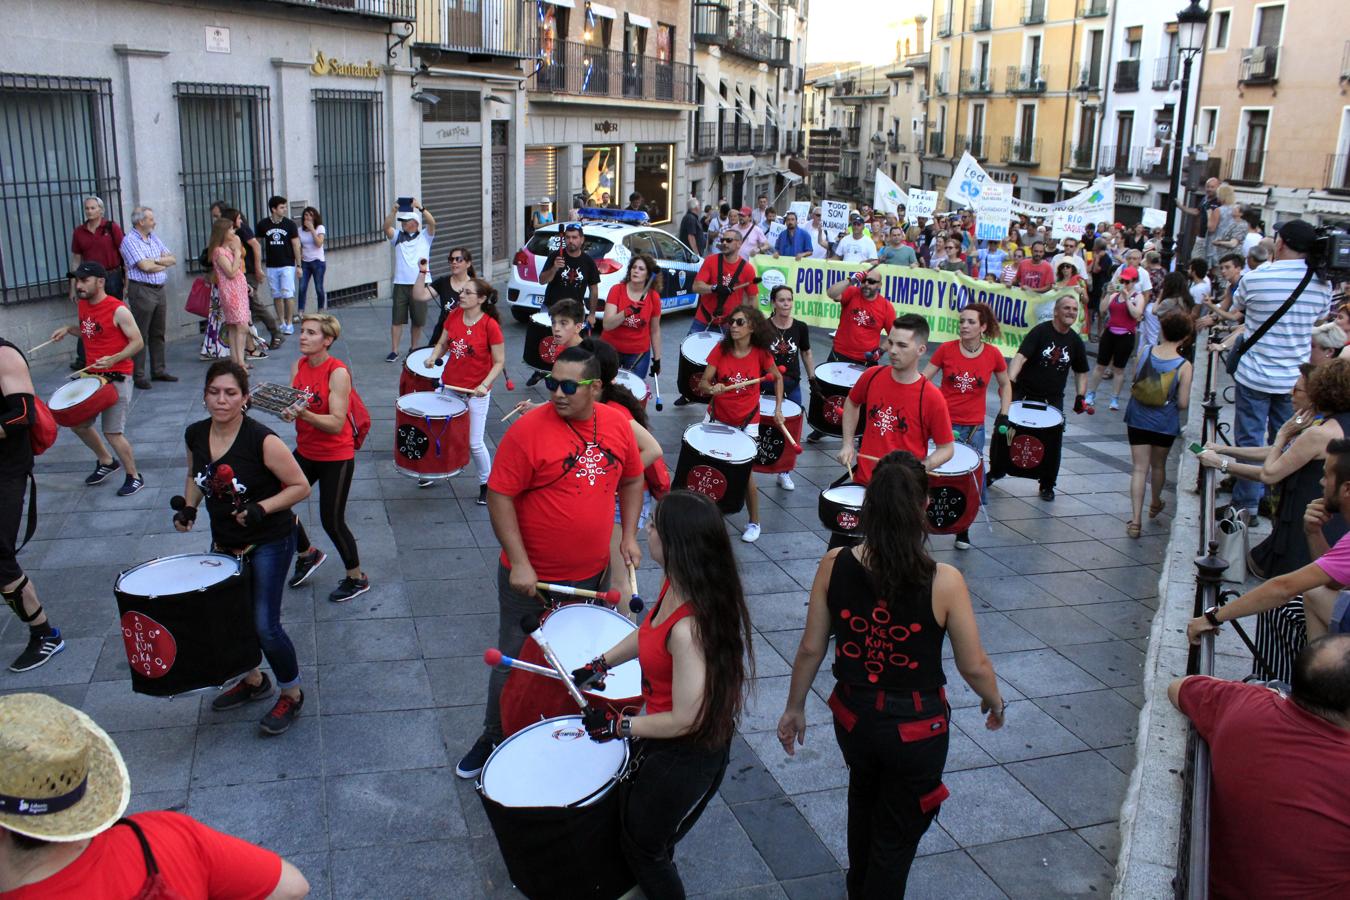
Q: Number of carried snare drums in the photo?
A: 2